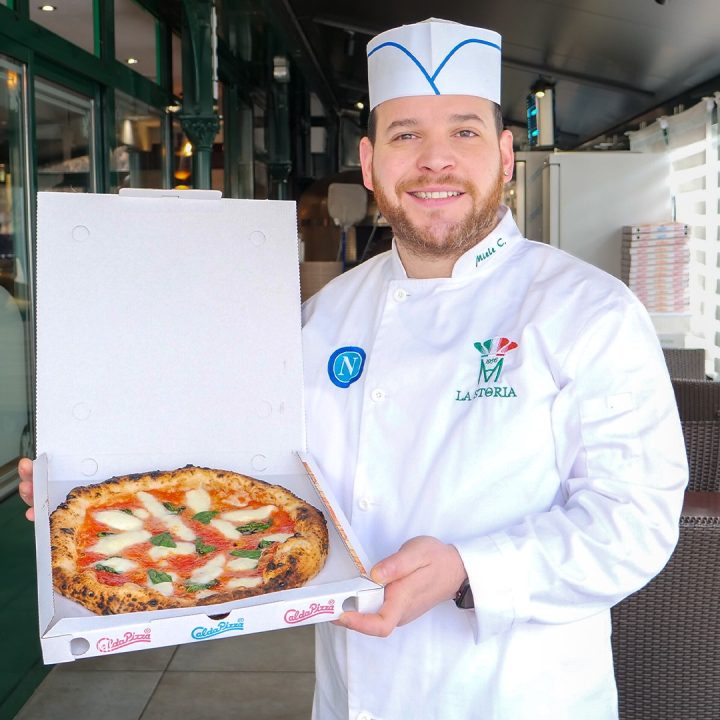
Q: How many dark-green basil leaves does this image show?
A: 12